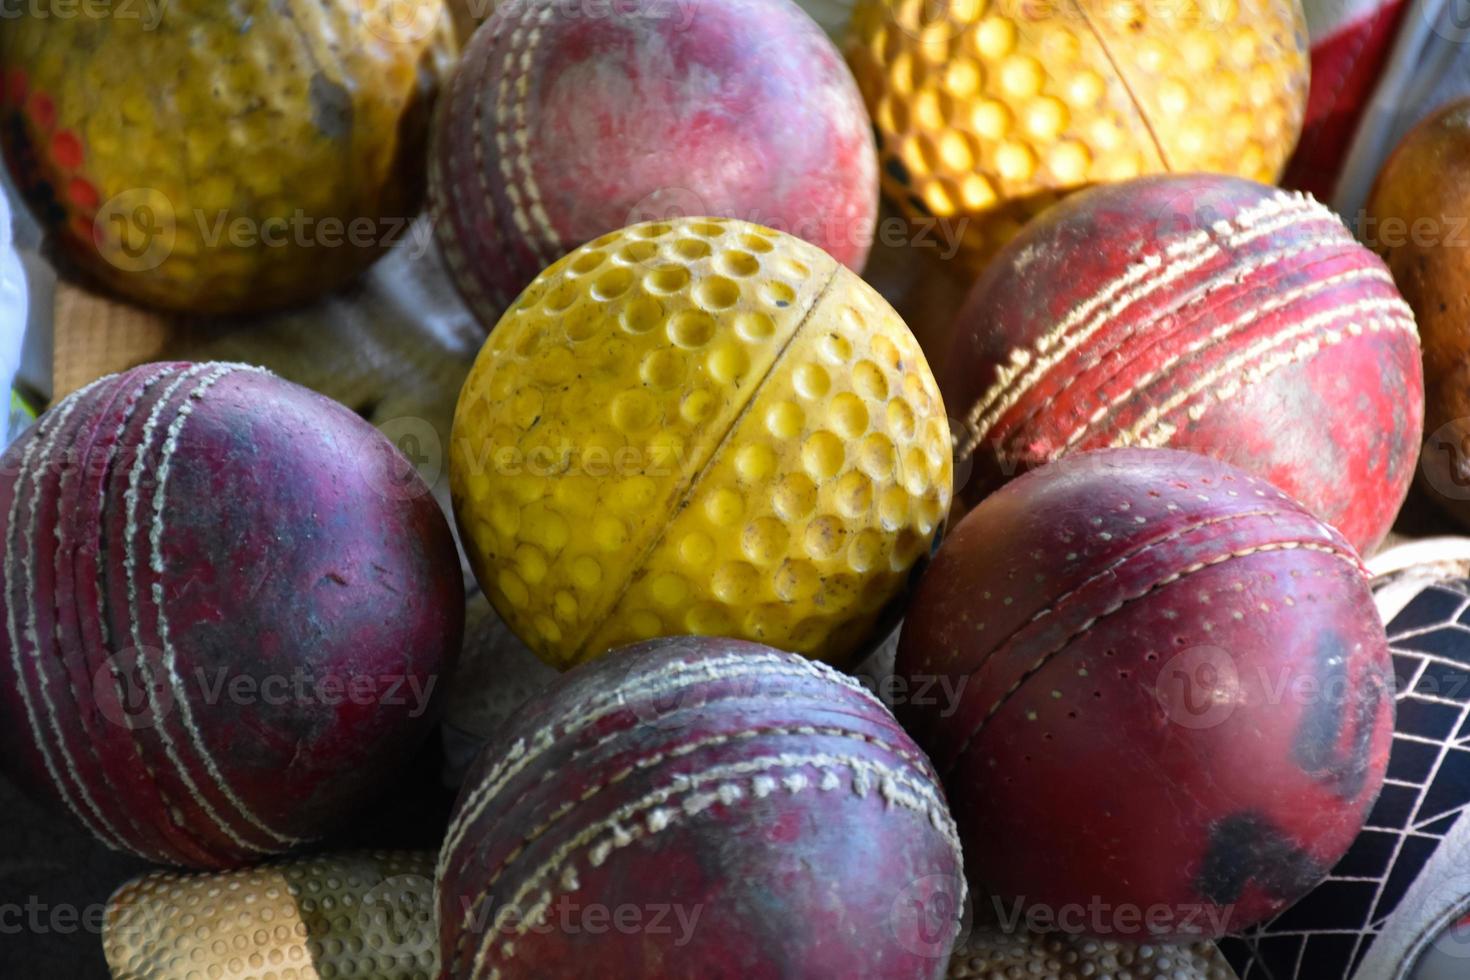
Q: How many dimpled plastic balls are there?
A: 3